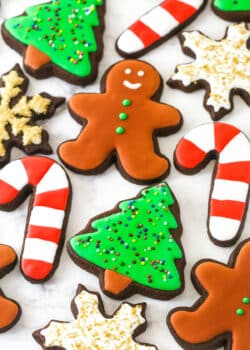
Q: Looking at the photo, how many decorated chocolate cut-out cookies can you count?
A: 12